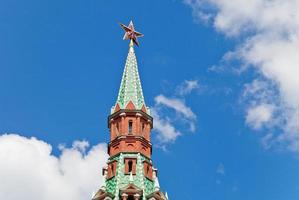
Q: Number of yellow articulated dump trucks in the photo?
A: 0